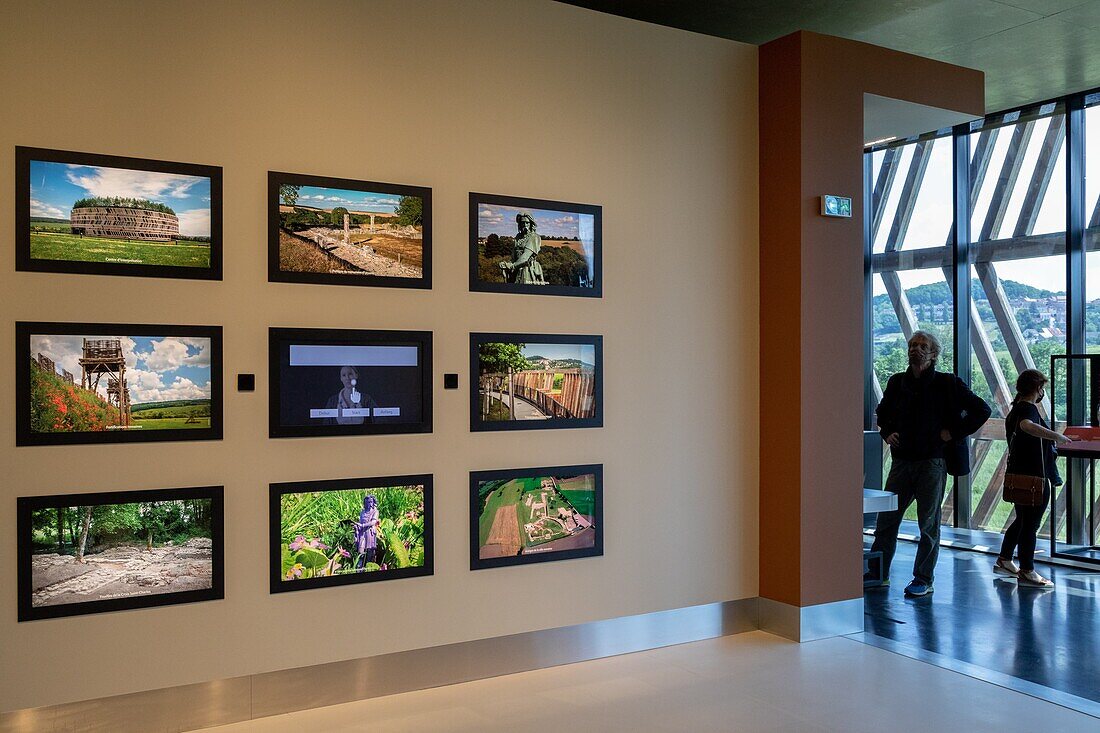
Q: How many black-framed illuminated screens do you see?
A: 9